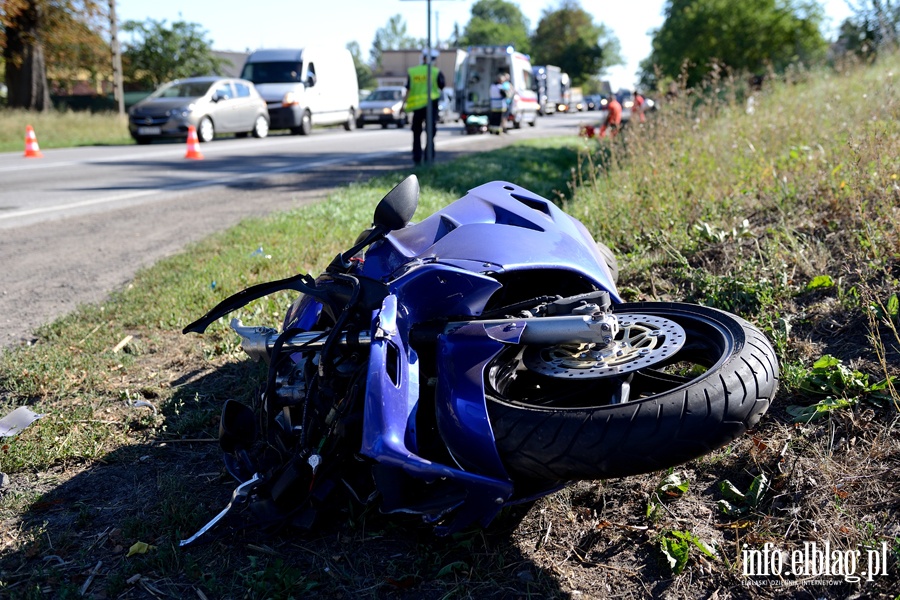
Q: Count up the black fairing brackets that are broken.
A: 1